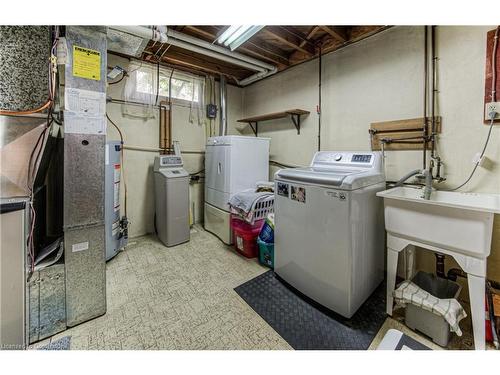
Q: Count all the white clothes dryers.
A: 1